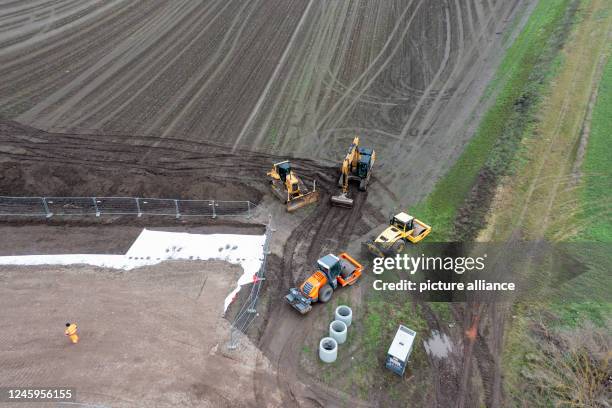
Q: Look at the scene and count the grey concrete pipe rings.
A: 3